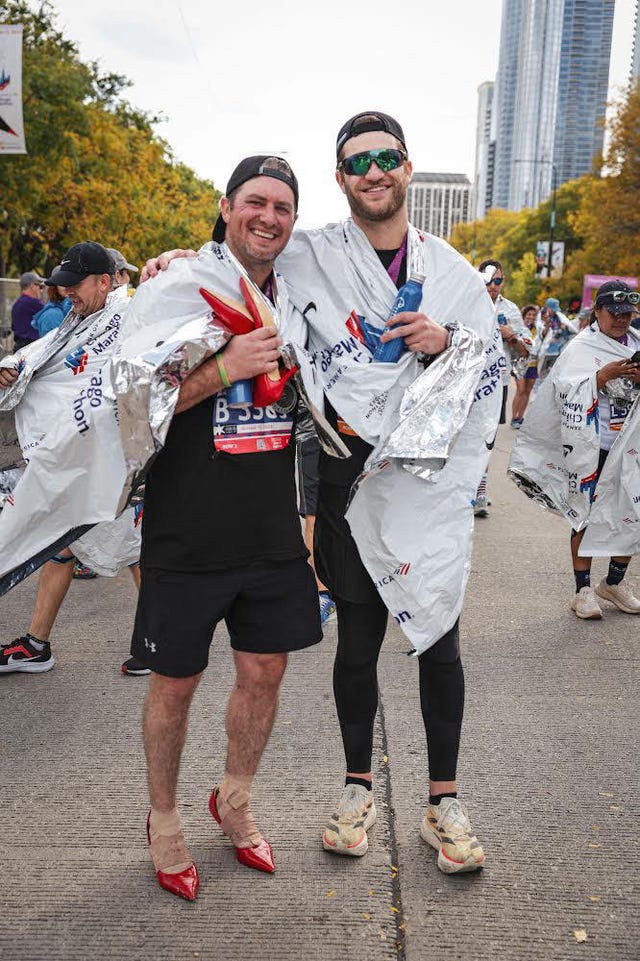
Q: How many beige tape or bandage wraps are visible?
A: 2